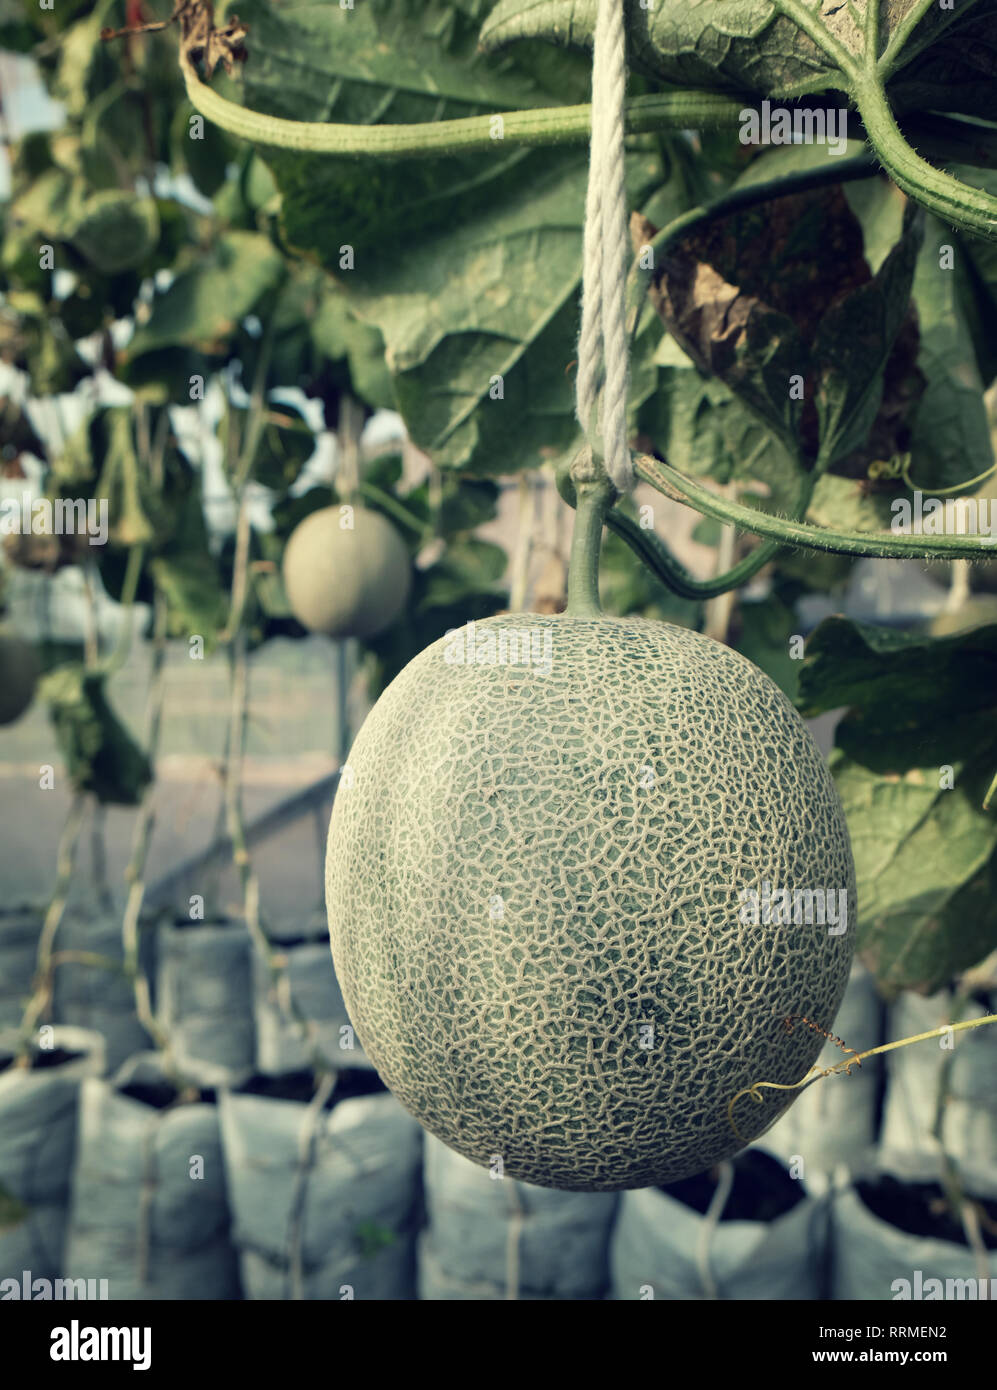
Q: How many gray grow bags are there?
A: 12